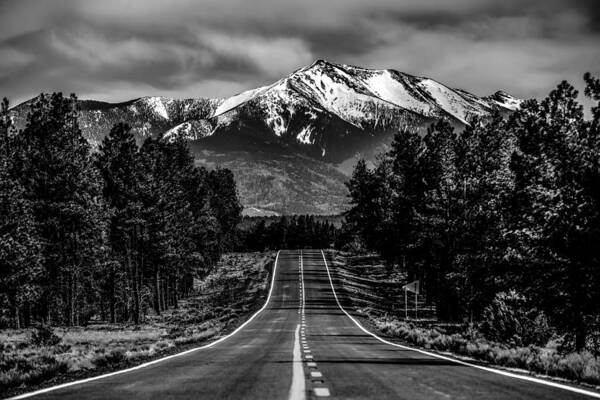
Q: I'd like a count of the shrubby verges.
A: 2